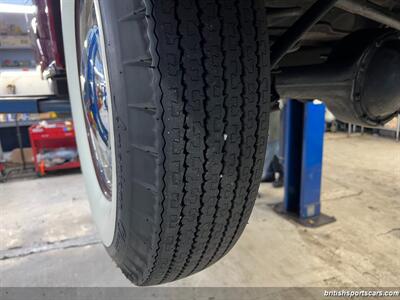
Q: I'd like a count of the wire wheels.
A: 0